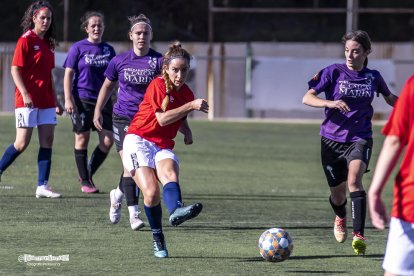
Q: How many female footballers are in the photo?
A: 6